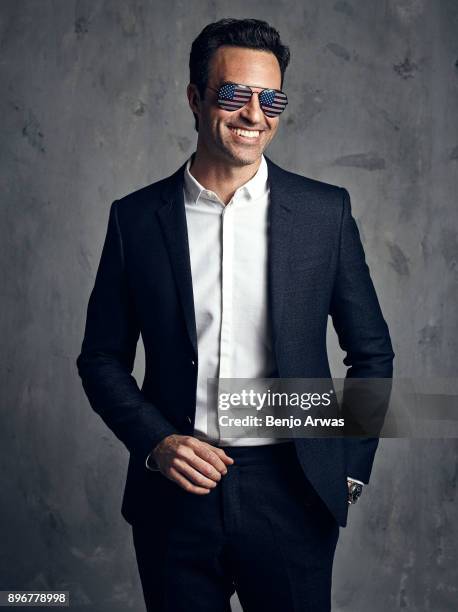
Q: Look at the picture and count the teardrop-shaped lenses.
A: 2